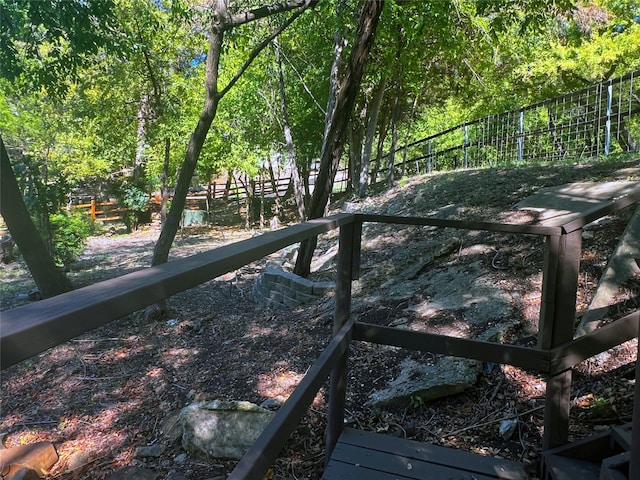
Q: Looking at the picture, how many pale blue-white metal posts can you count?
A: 4